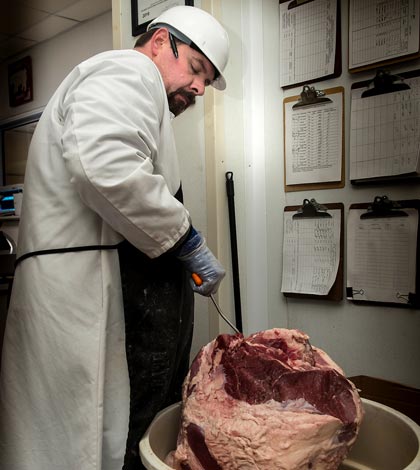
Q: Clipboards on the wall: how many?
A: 6